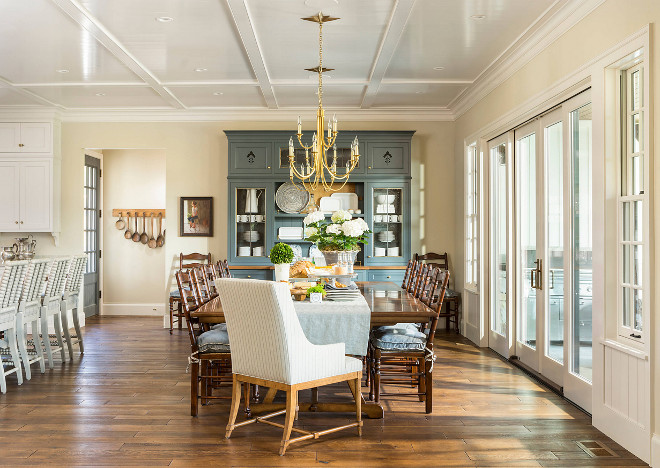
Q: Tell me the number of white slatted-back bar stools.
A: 4